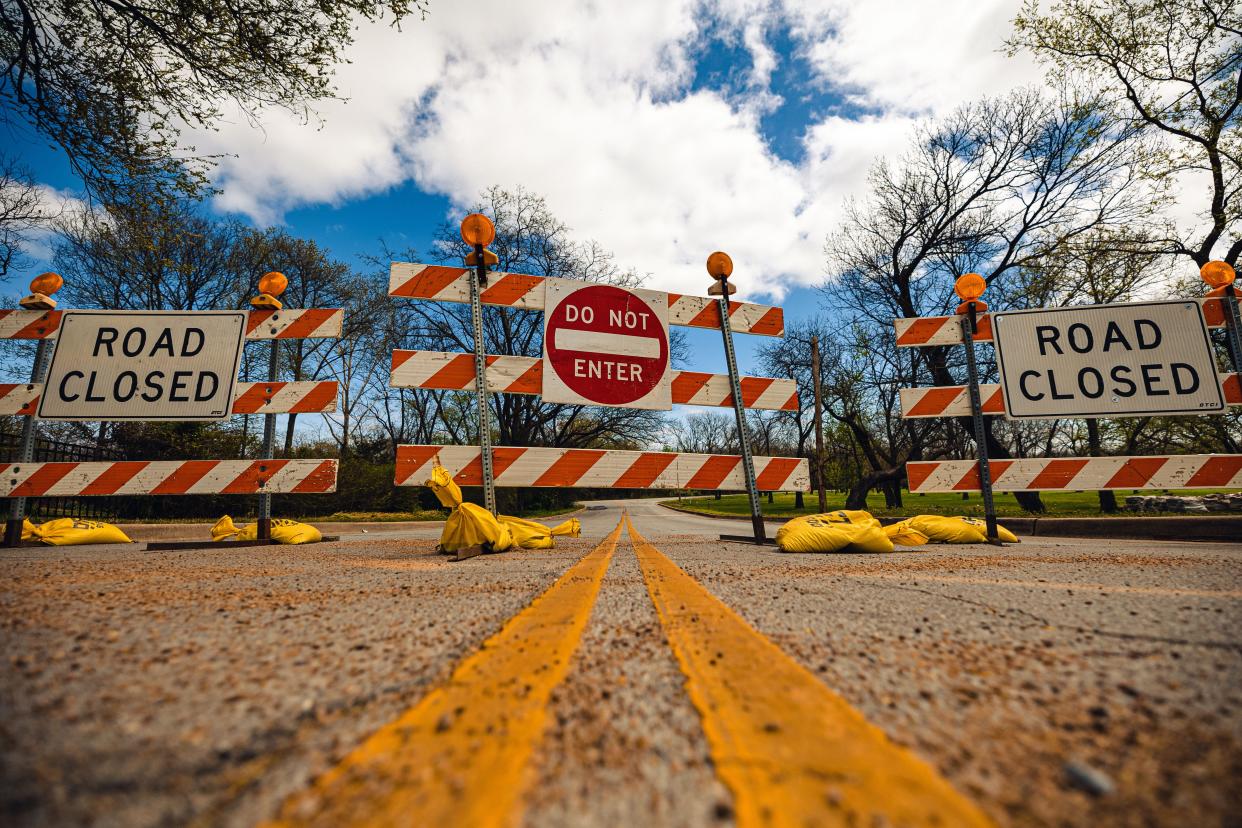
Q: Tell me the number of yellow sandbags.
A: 6